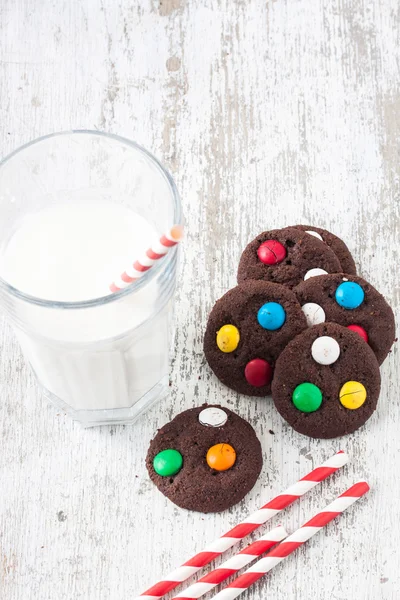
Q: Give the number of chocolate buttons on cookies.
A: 15